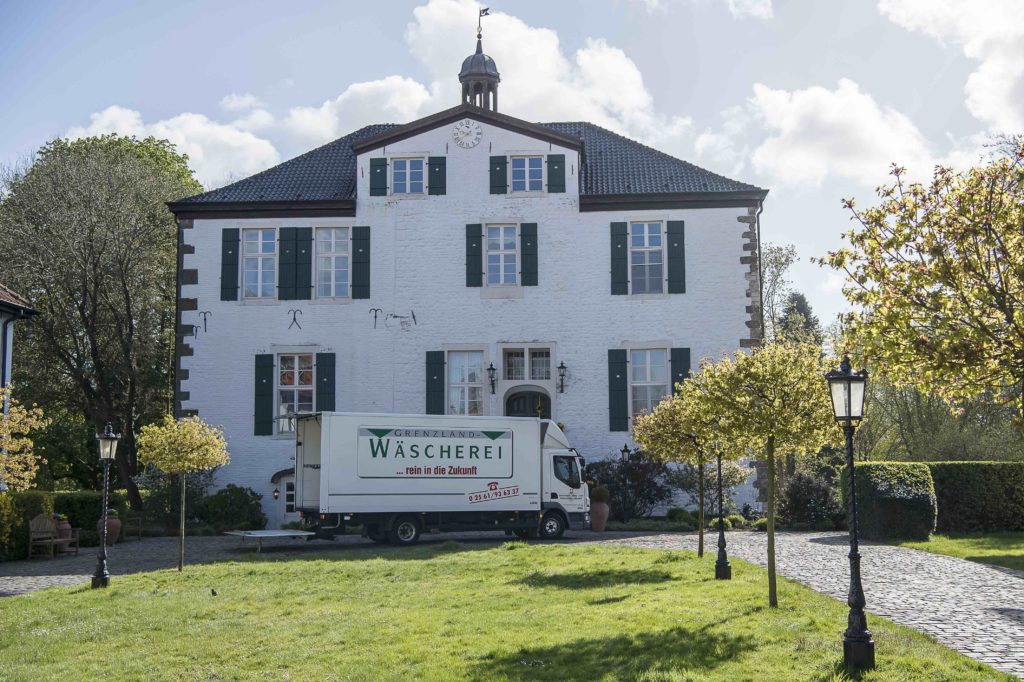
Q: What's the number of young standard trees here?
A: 3